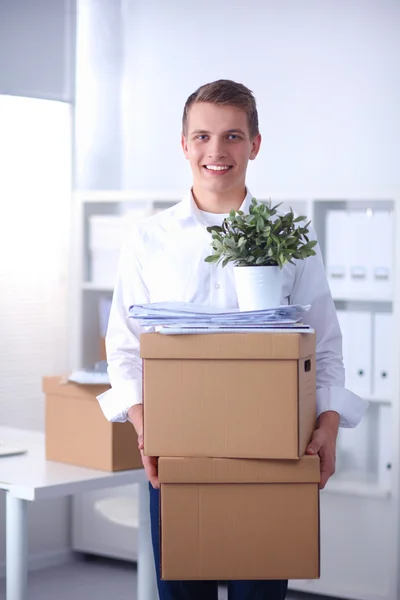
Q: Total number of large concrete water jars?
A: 0